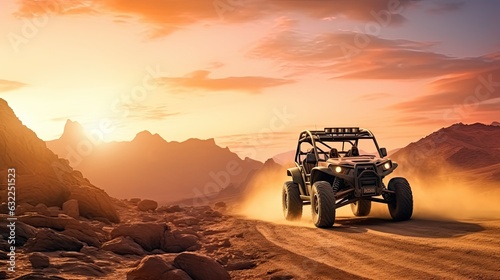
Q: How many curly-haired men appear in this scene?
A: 0